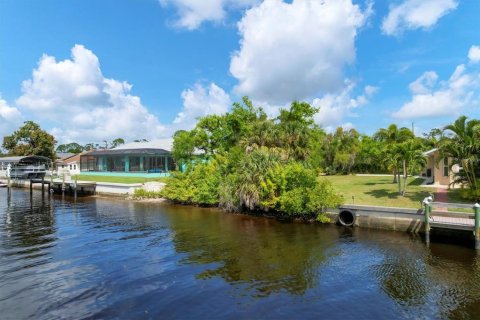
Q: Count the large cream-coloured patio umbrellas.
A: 0